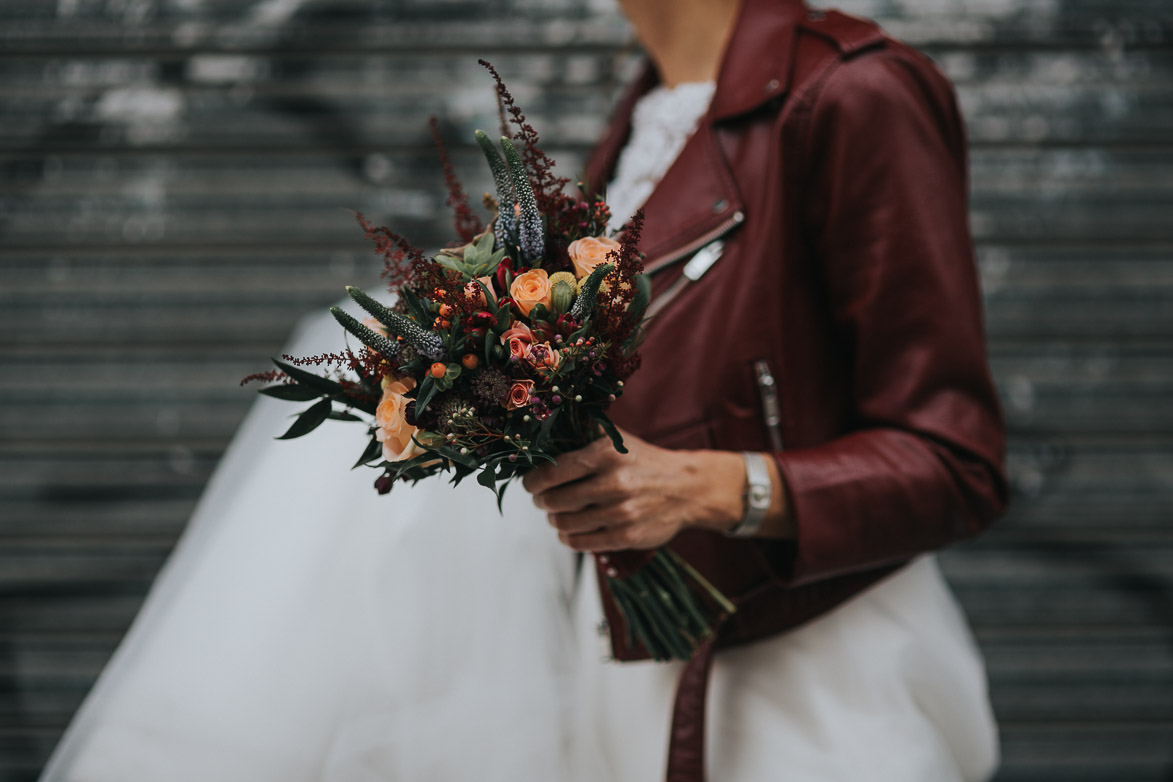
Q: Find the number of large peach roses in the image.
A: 3